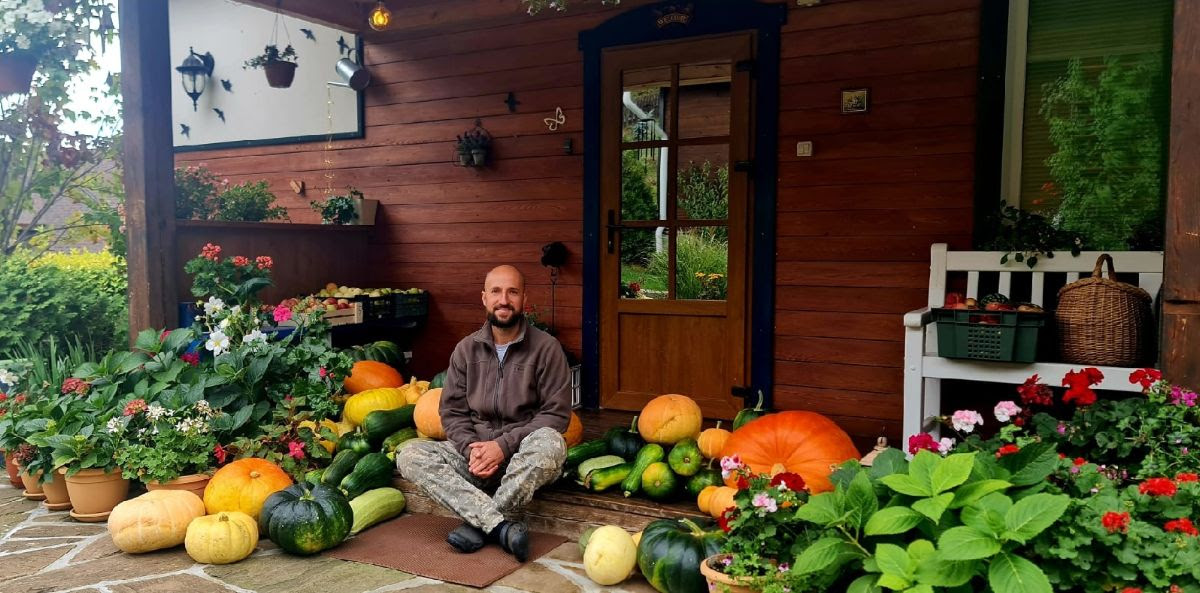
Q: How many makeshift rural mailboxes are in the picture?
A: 0